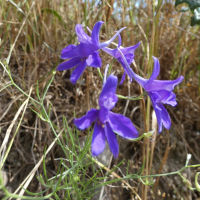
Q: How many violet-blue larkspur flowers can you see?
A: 4